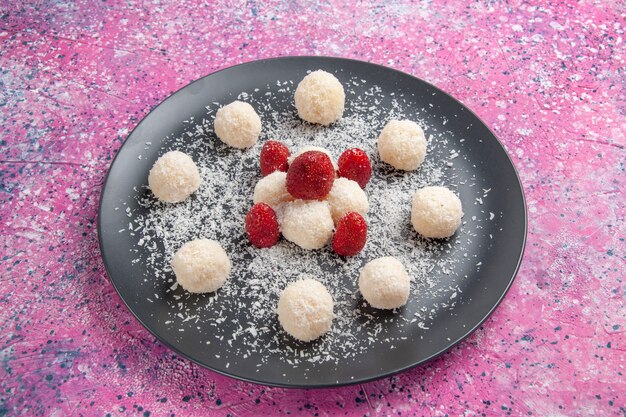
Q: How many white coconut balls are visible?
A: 12